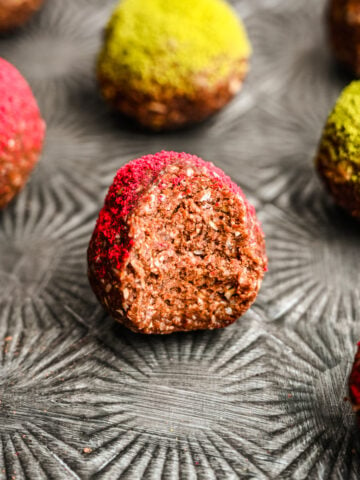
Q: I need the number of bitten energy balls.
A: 1